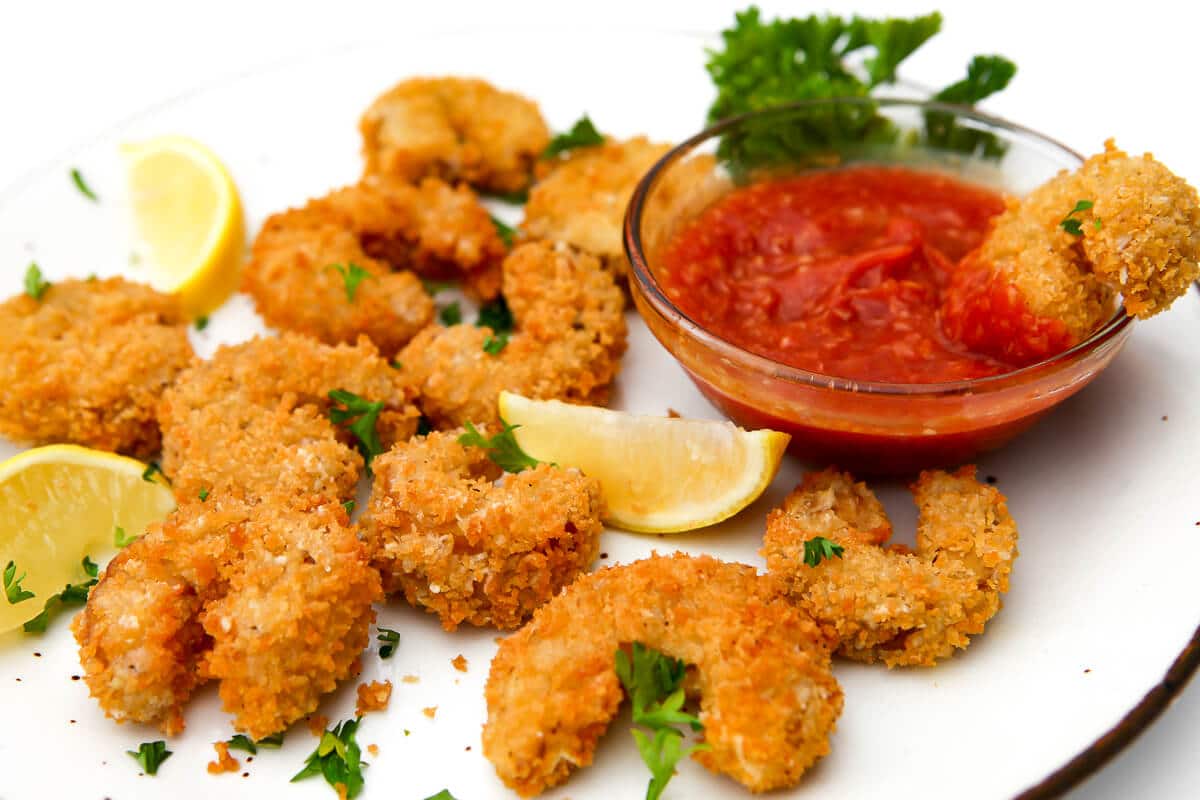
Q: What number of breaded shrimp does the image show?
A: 11